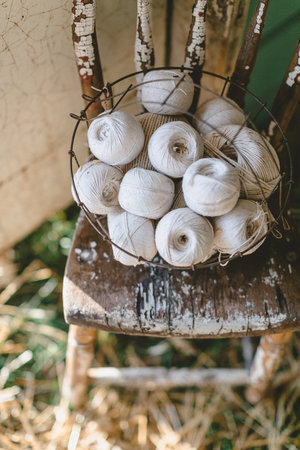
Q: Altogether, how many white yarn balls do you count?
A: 11